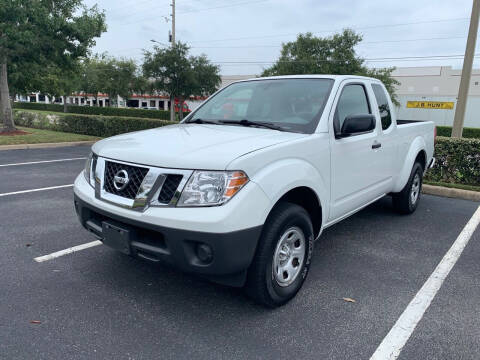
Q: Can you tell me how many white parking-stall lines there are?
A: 4